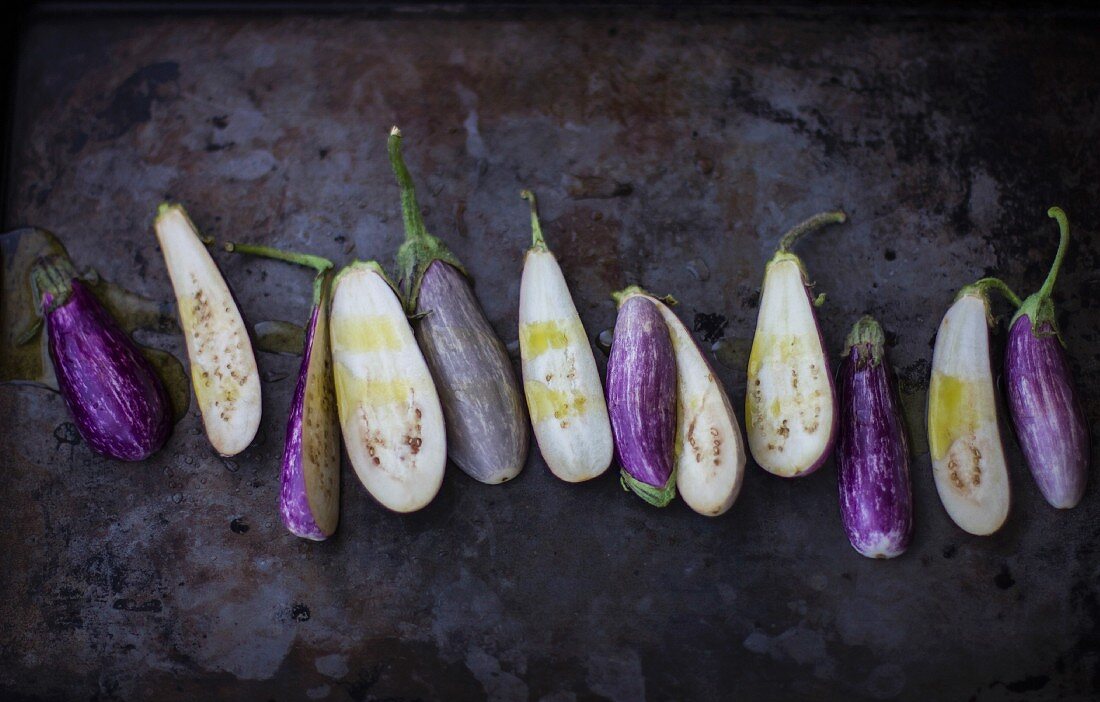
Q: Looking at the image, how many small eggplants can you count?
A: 12